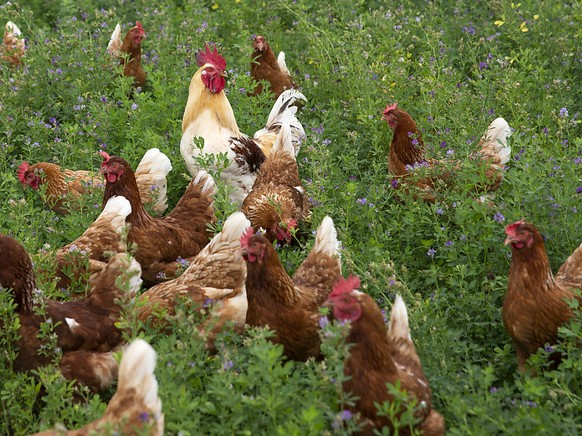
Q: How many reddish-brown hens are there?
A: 14